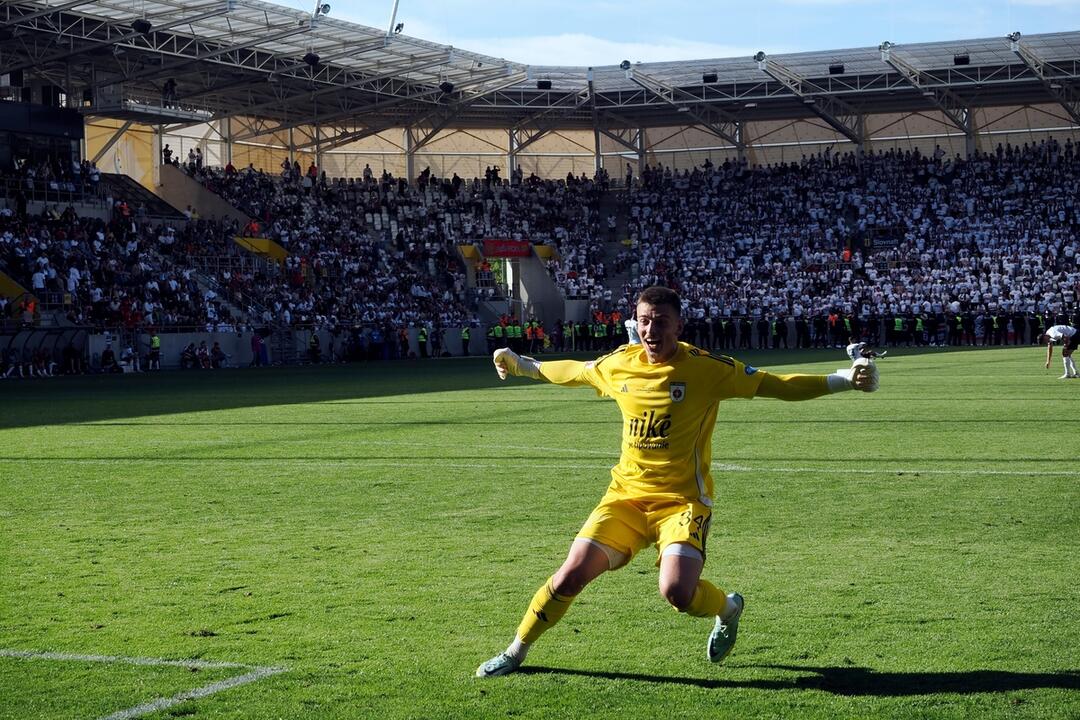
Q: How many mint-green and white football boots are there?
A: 2